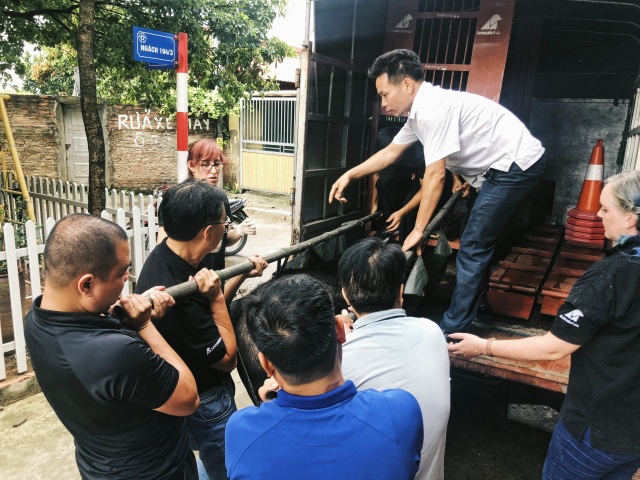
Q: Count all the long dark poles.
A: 2